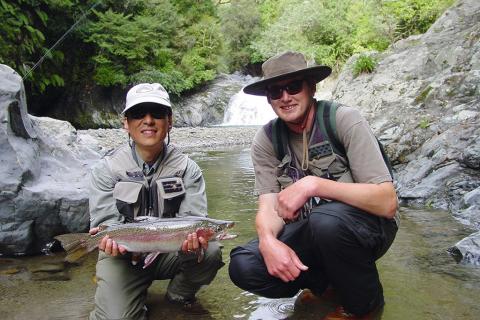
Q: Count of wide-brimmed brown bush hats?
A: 1